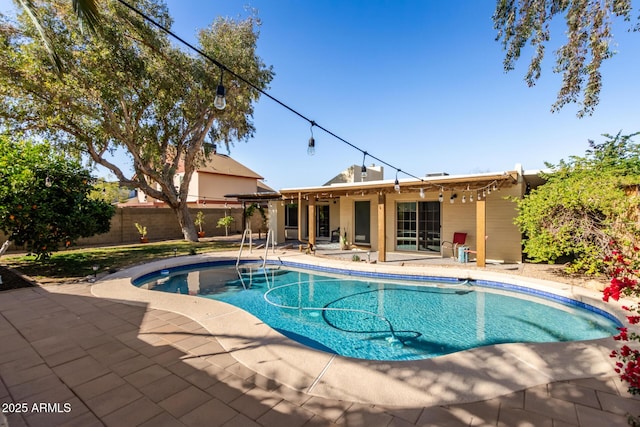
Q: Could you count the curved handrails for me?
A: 2